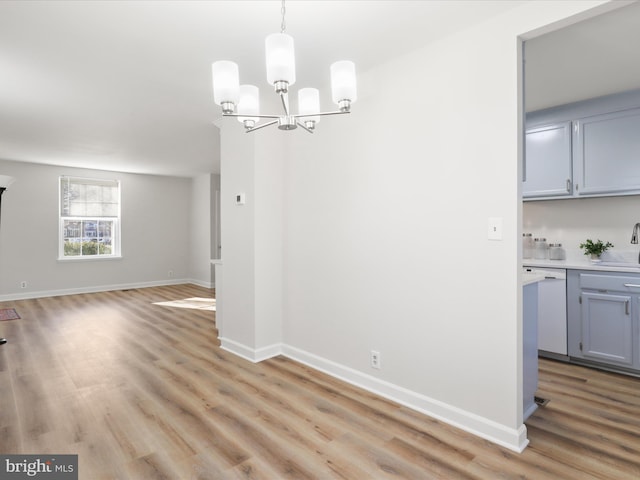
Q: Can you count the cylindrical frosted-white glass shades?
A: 5